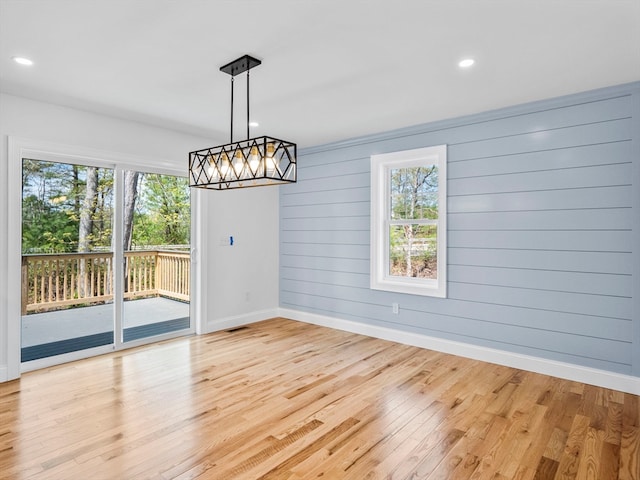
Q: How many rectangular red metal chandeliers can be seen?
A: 0